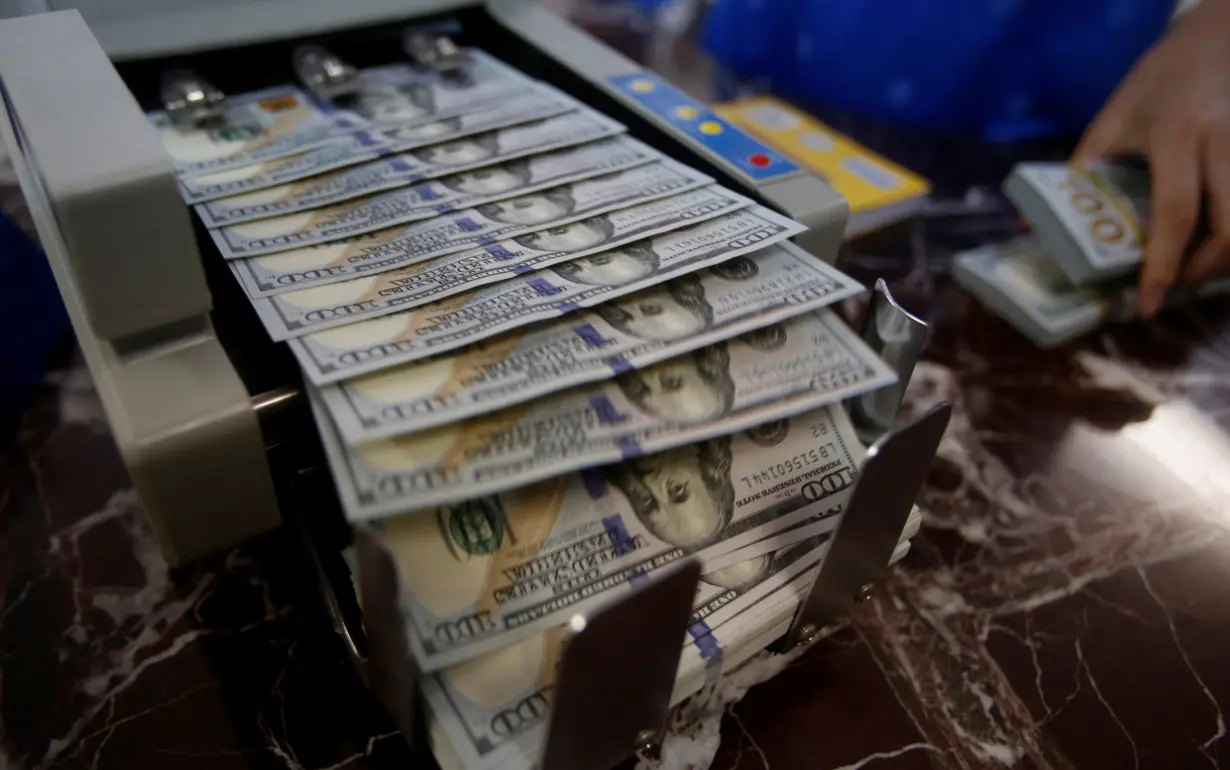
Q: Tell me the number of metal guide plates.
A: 4